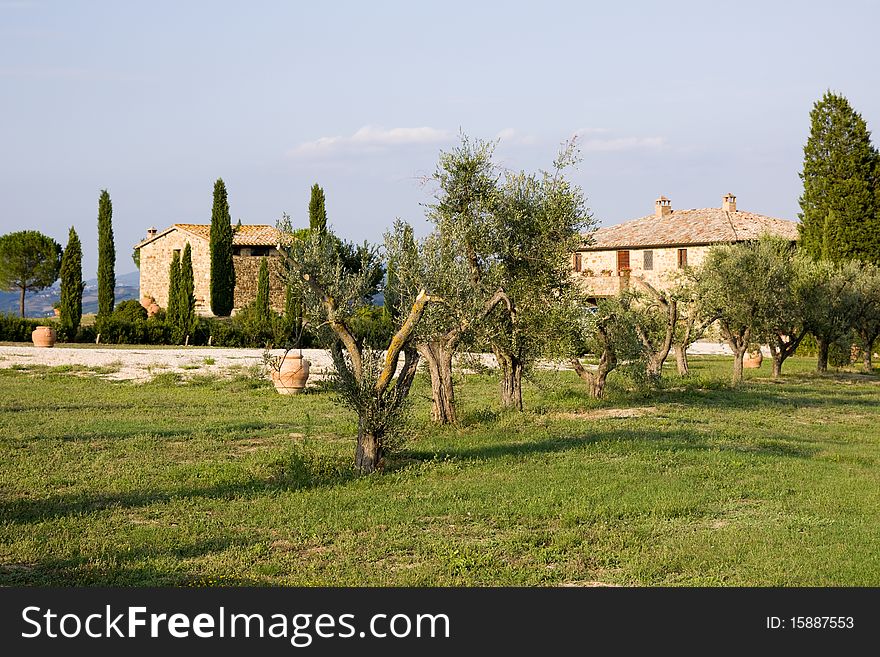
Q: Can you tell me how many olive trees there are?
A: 10